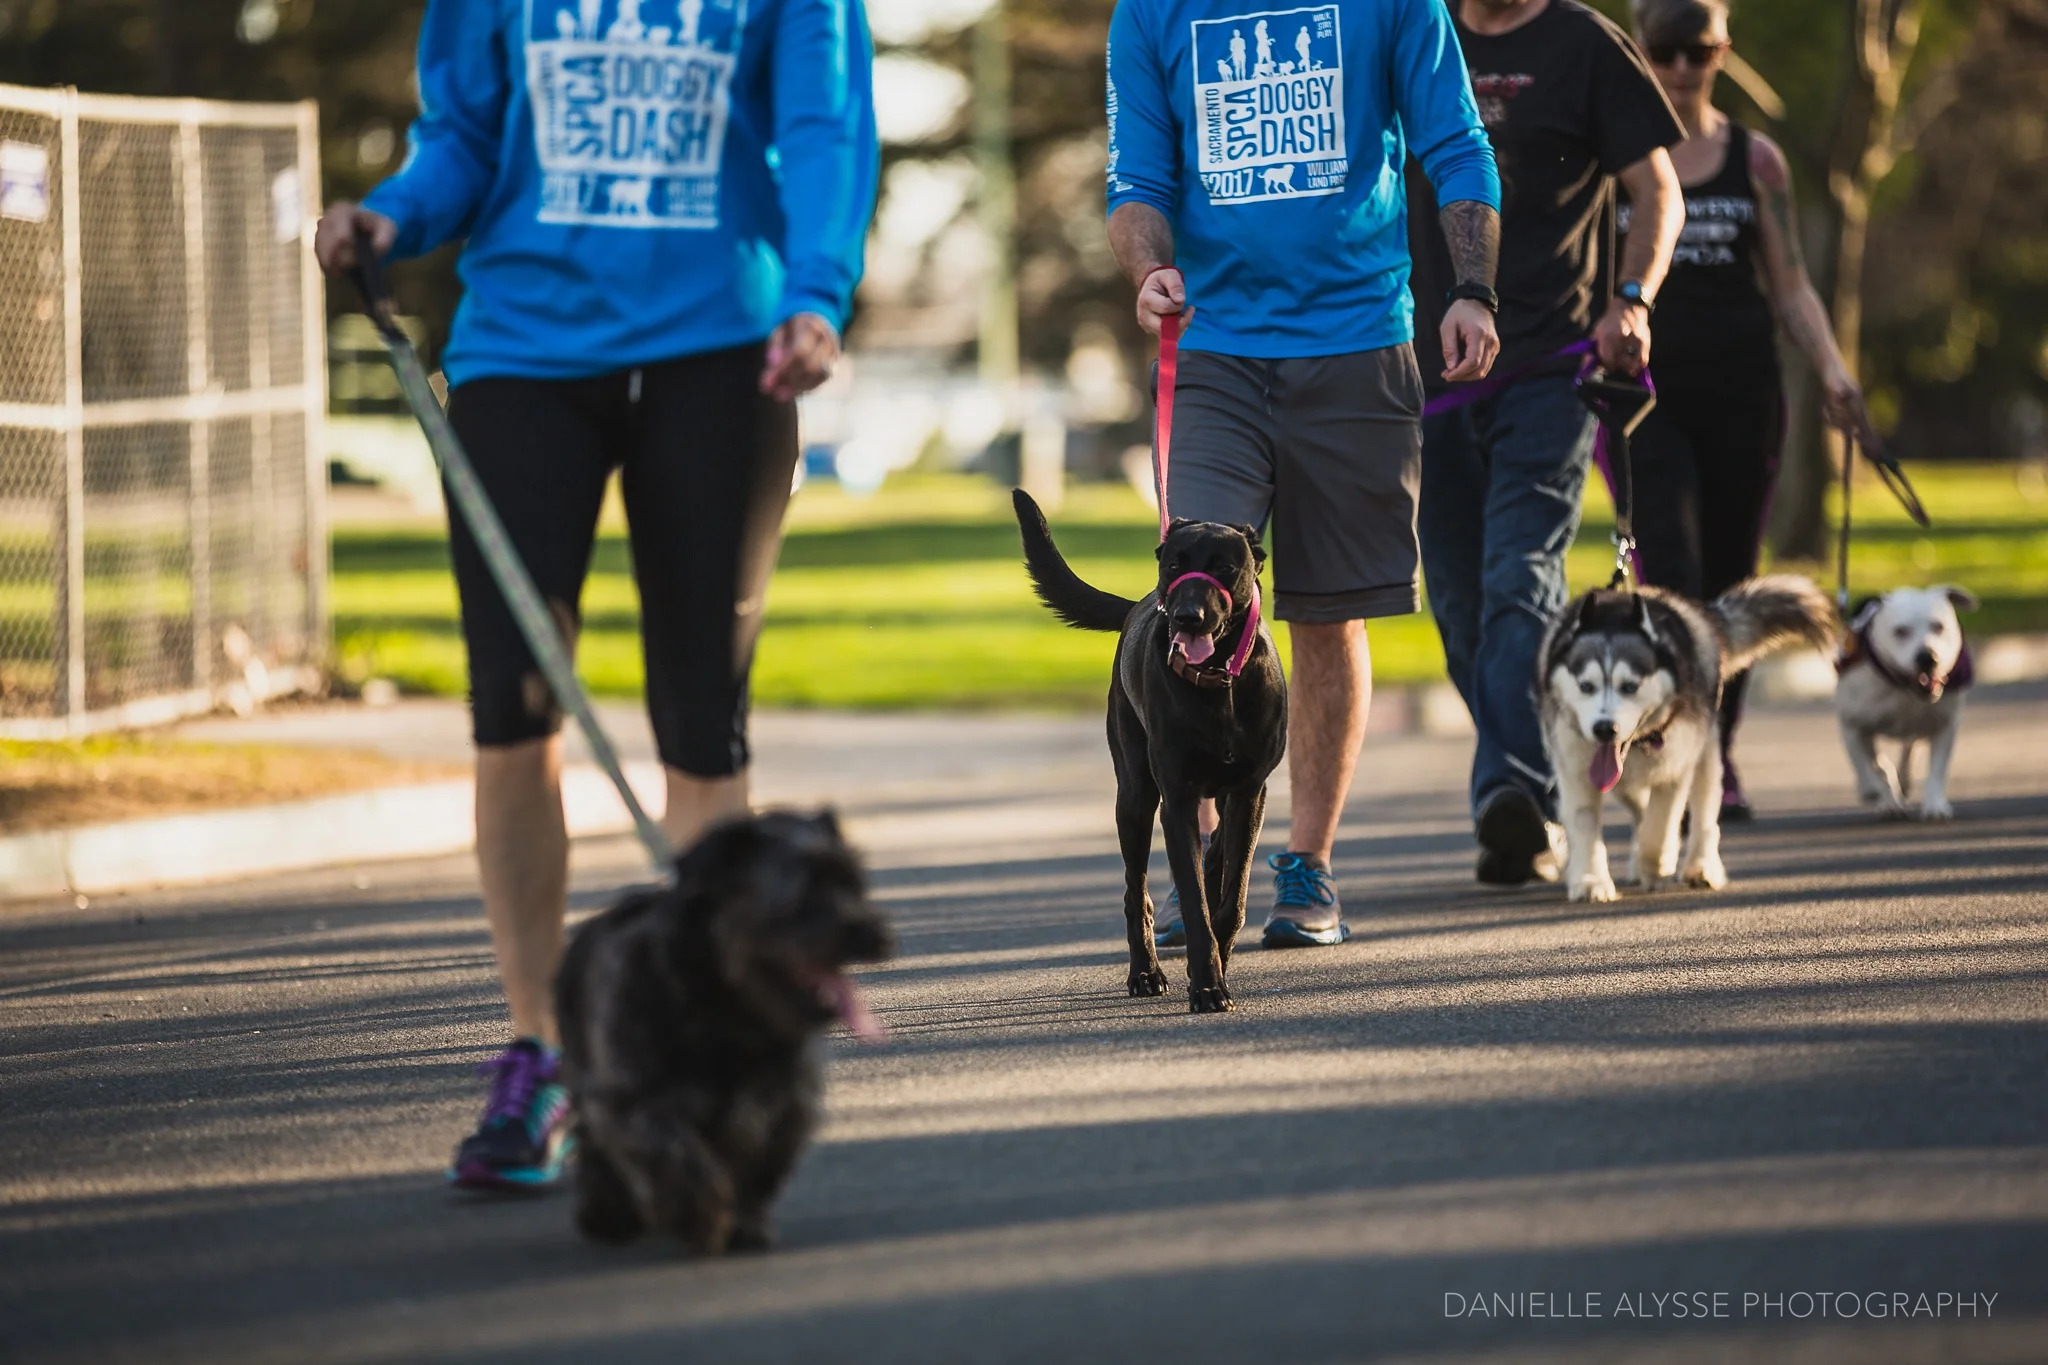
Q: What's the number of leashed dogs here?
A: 4